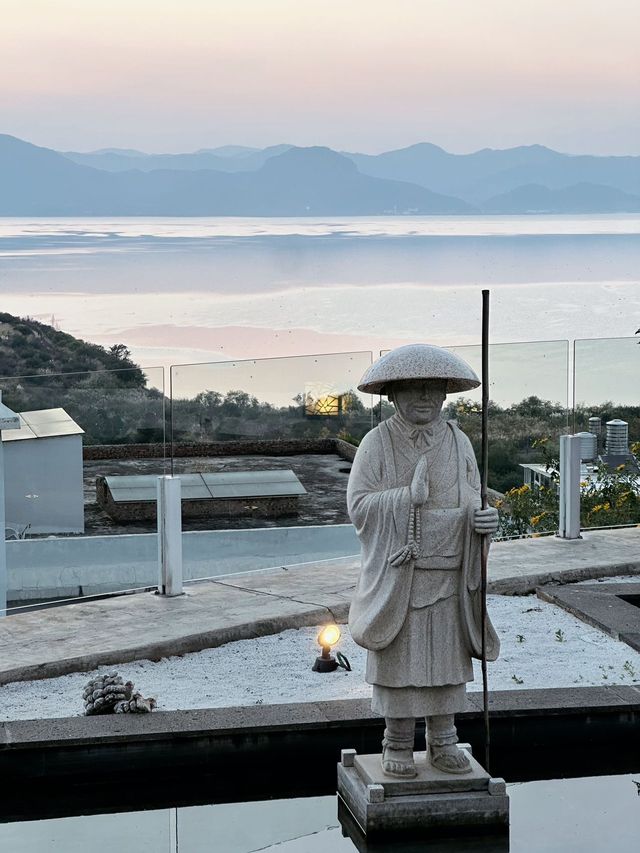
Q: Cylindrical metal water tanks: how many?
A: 3